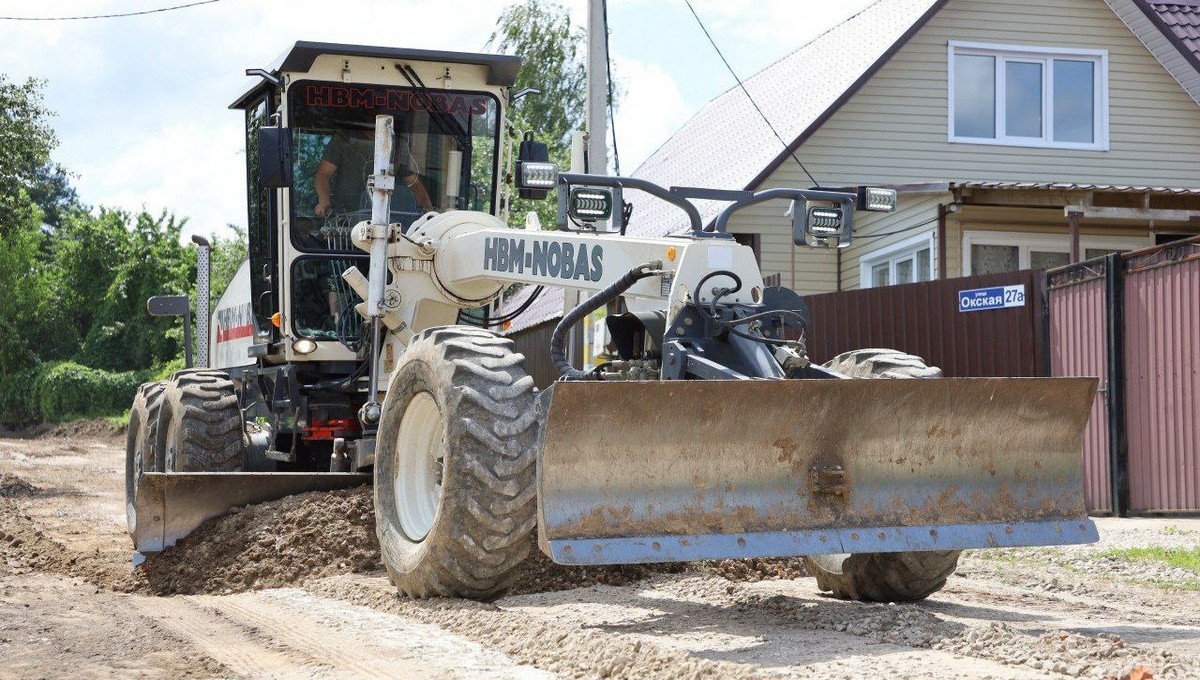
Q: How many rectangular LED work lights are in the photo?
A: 4